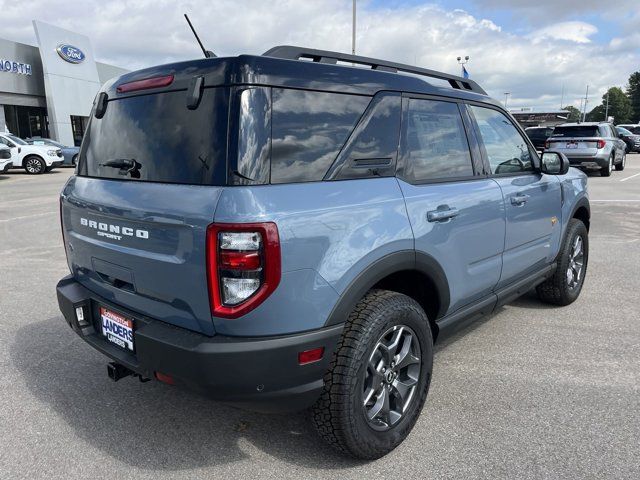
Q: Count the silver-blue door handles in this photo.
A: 2